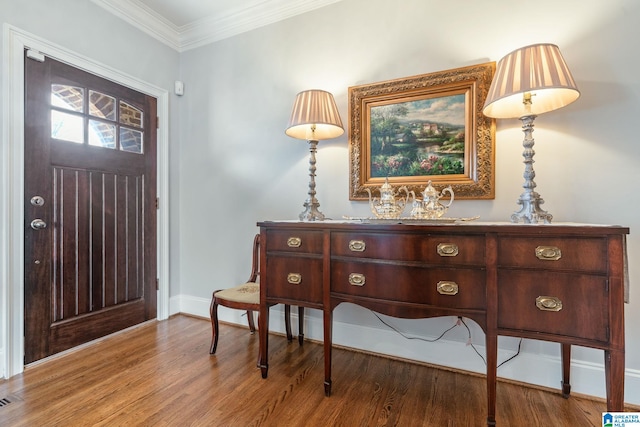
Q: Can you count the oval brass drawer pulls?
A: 8